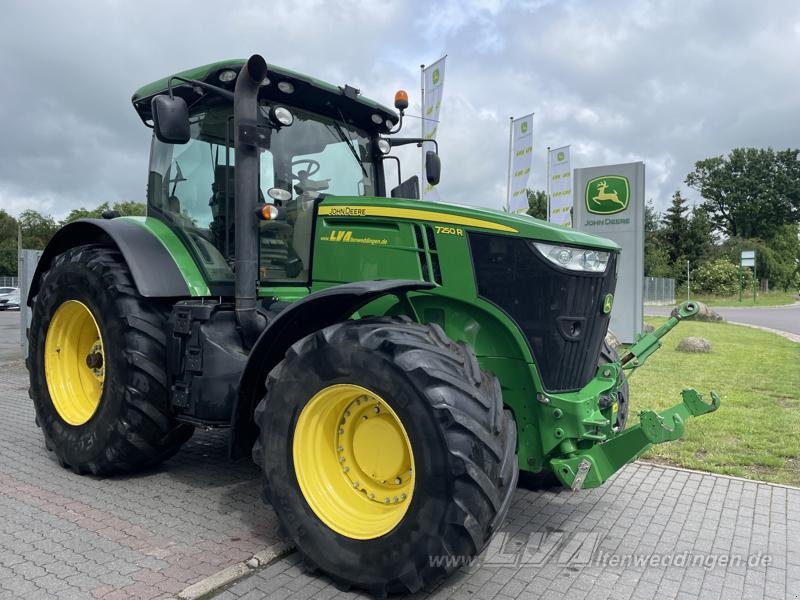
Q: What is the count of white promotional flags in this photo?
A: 3